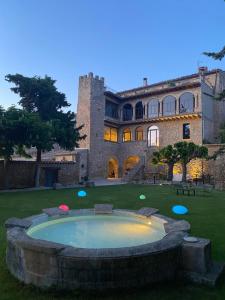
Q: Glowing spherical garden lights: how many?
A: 4